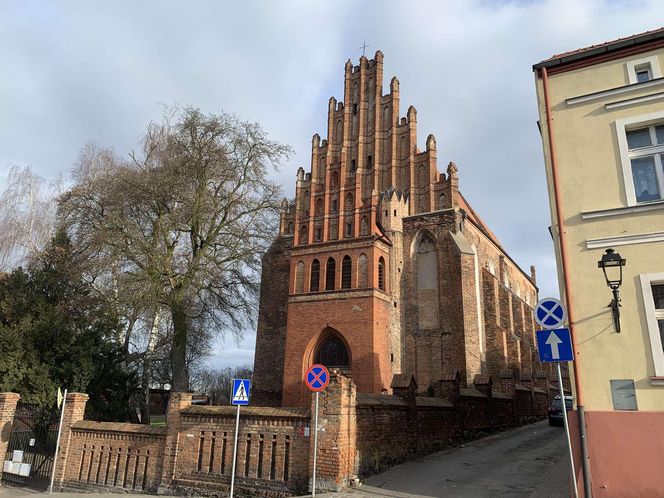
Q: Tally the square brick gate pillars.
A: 2